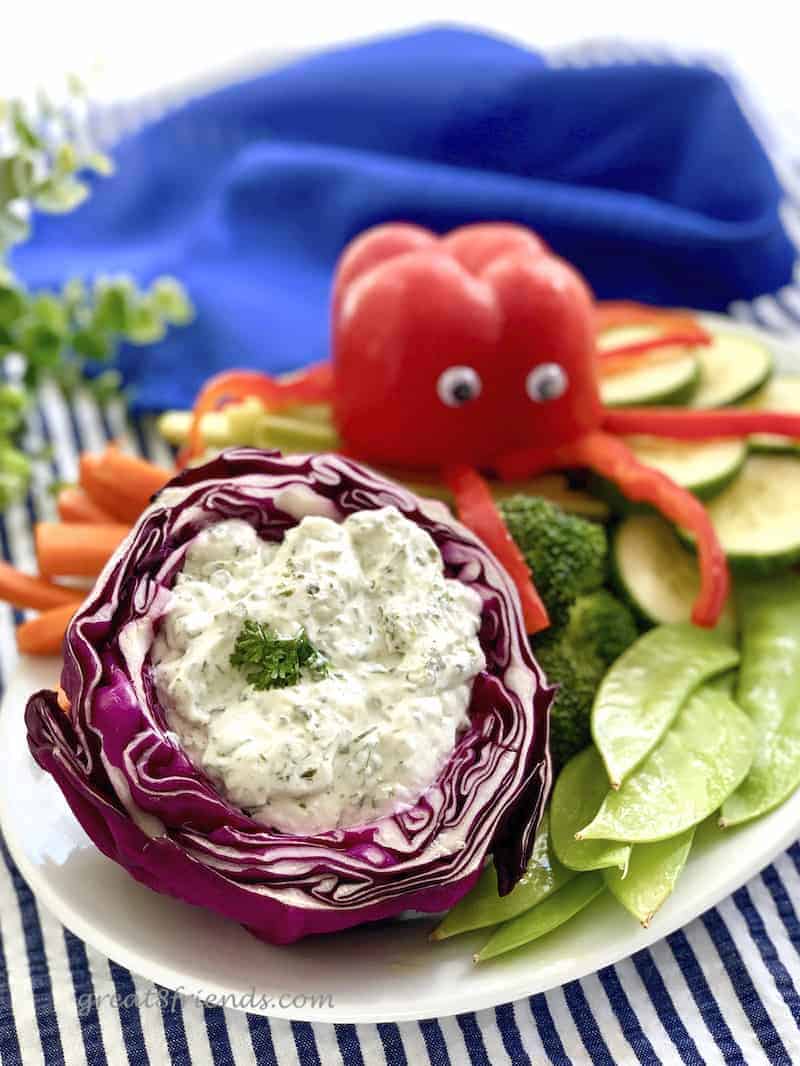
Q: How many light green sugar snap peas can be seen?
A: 7